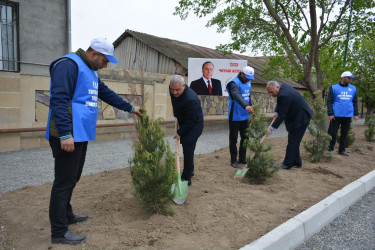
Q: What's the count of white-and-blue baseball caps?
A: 3